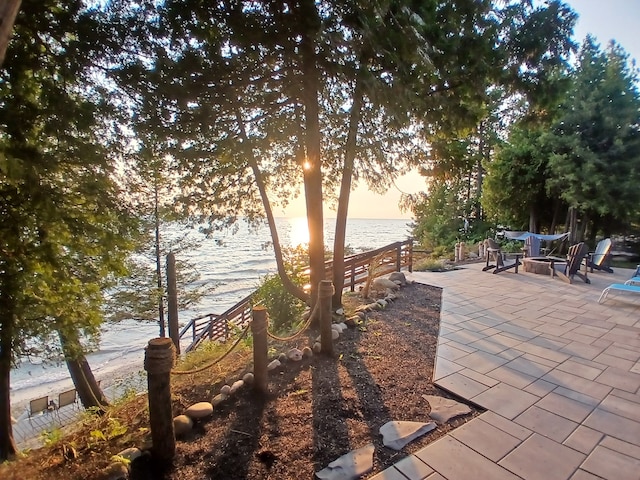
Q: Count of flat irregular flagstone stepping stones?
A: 3